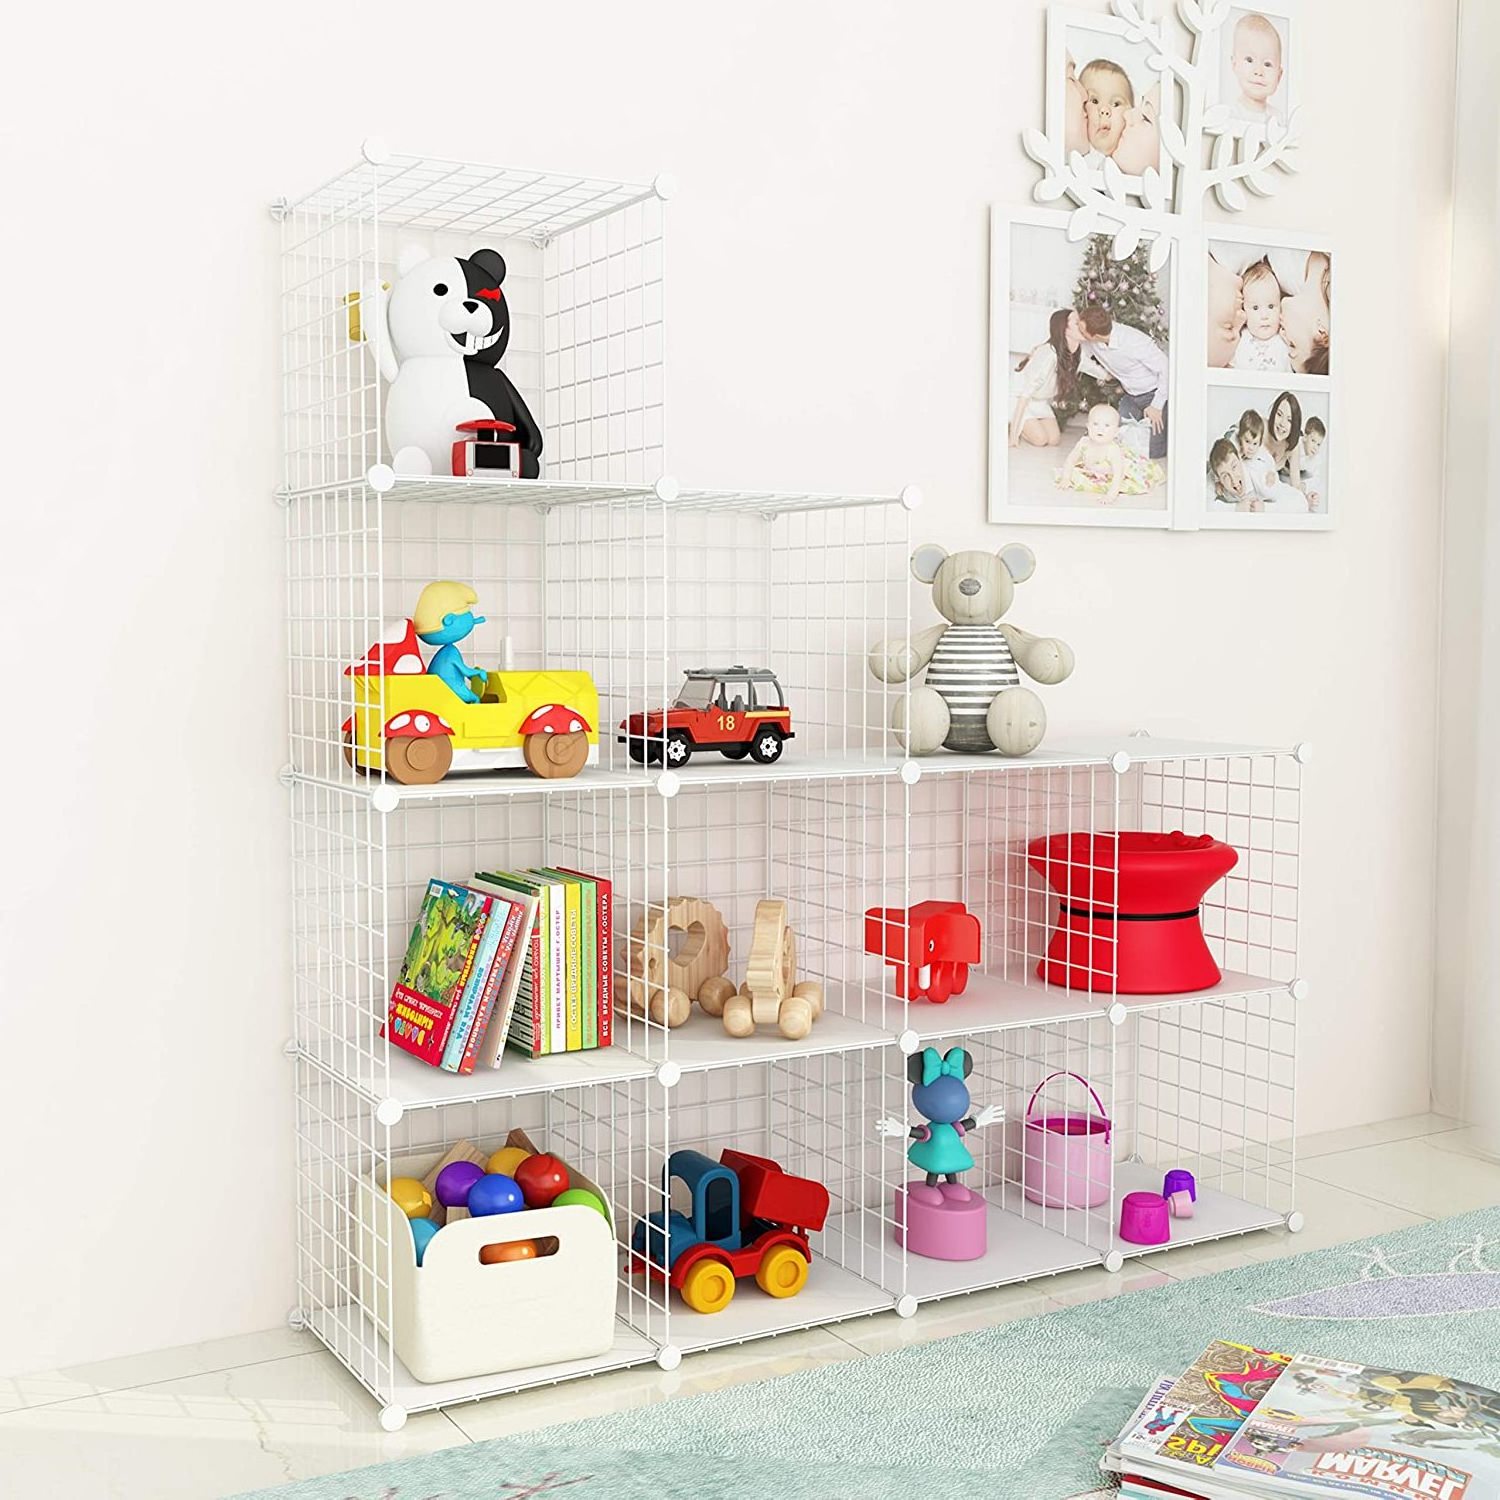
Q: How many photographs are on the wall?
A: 5